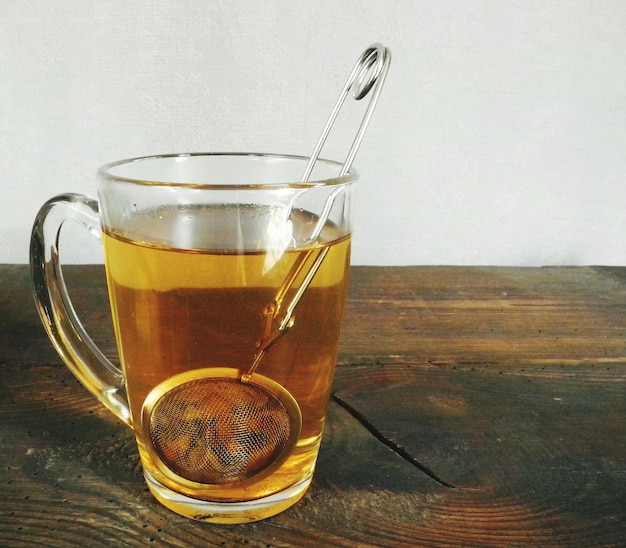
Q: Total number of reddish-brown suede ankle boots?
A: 0